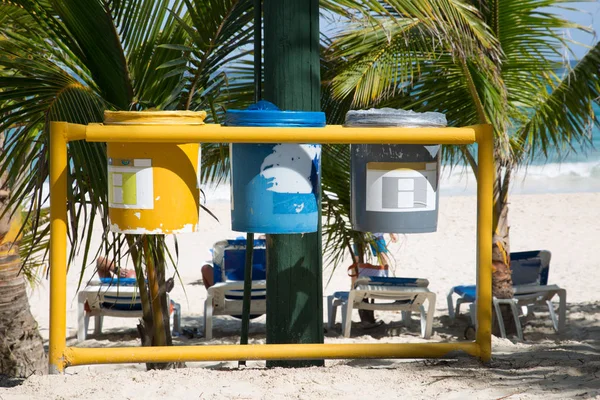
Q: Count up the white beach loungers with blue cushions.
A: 4